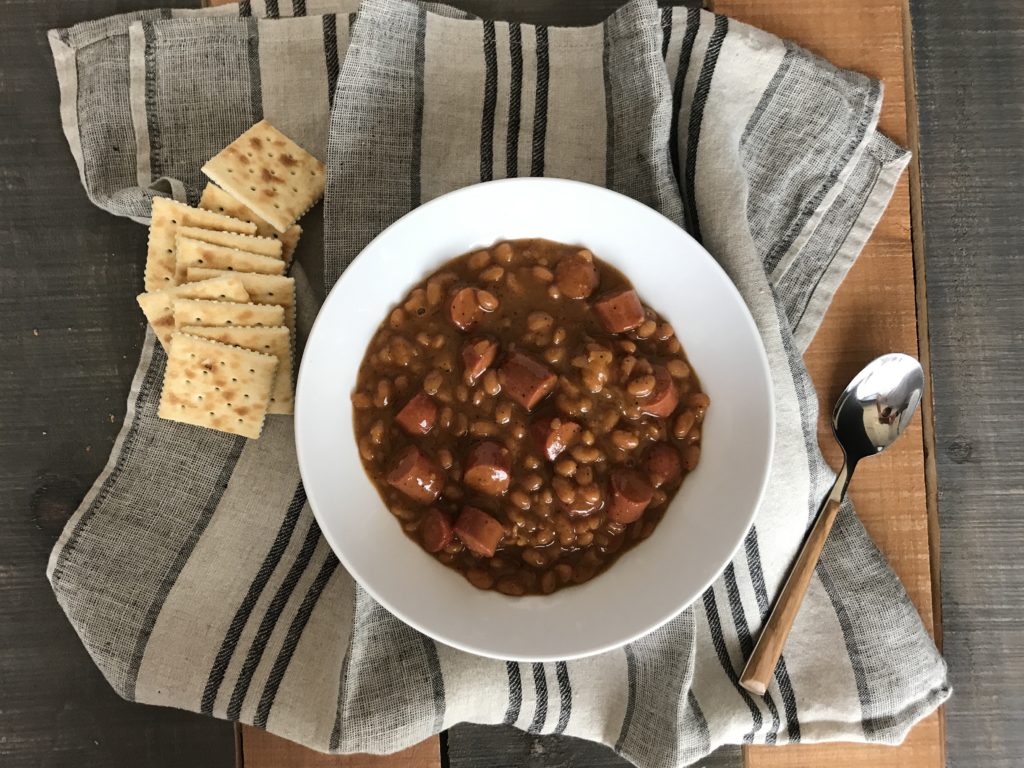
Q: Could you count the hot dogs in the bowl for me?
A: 14